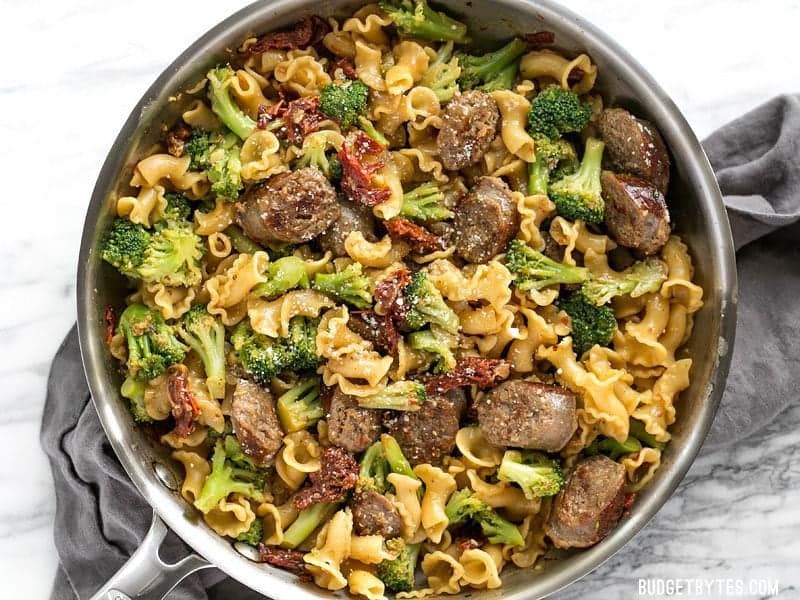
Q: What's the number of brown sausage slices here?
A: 12